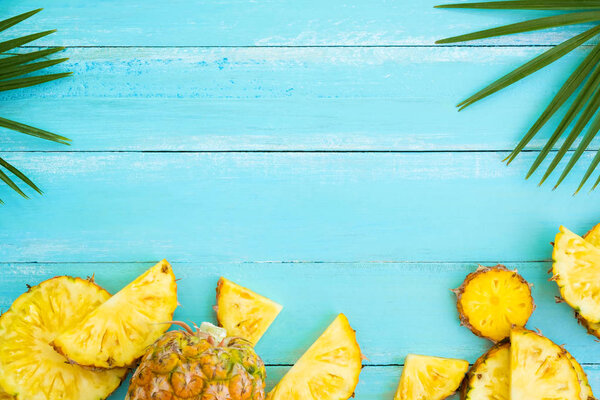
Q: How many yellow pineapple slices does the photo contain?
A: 10